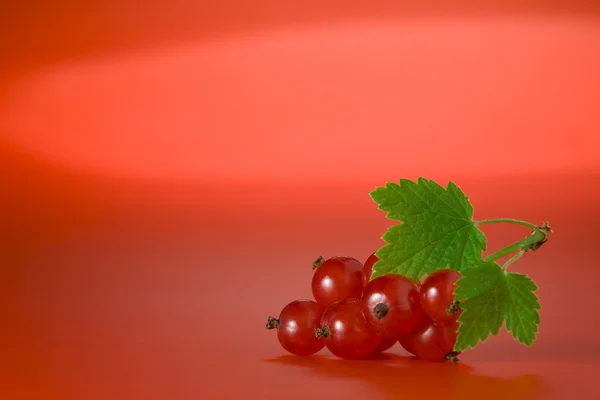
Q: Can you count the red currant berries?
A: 8